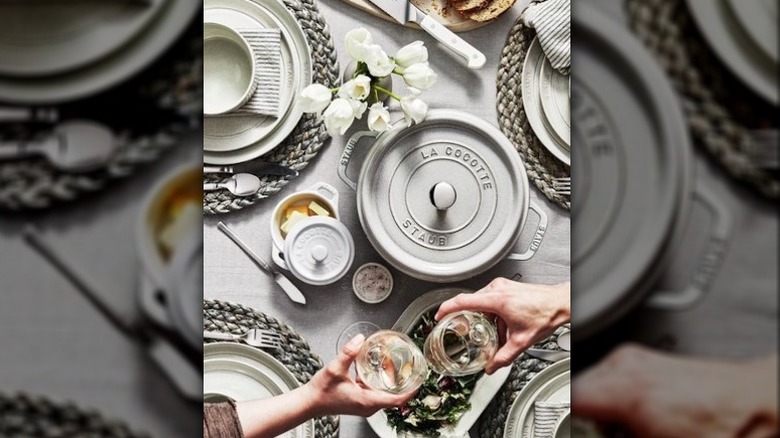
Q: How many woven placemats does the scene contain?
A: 4